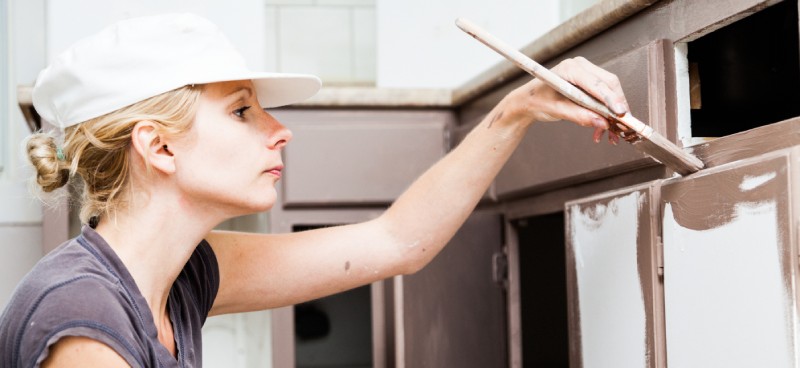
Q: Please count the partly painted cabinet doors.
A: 2